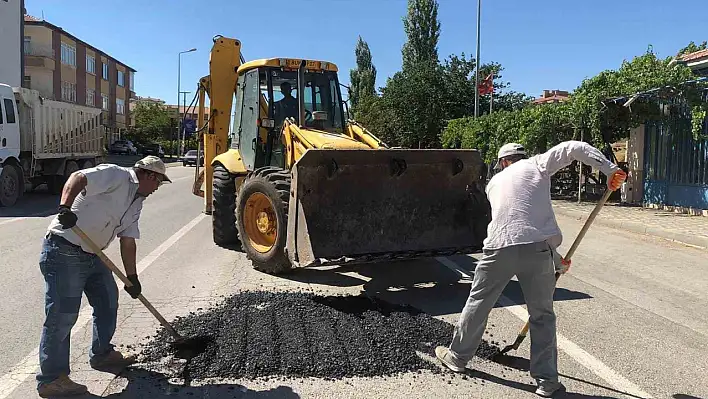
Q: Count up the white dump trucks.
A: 1